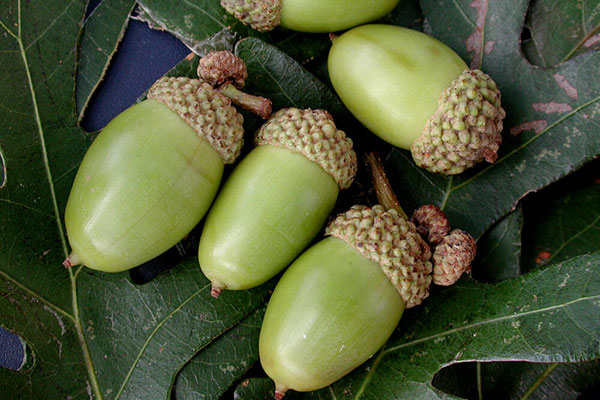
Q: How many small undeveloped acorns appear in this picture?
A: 3